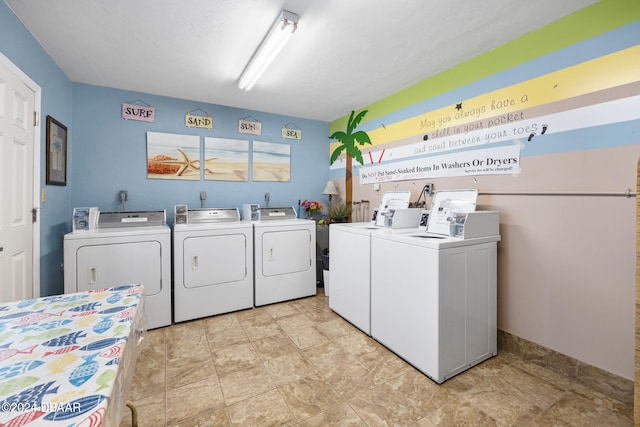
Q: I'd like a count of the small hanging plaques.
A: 4